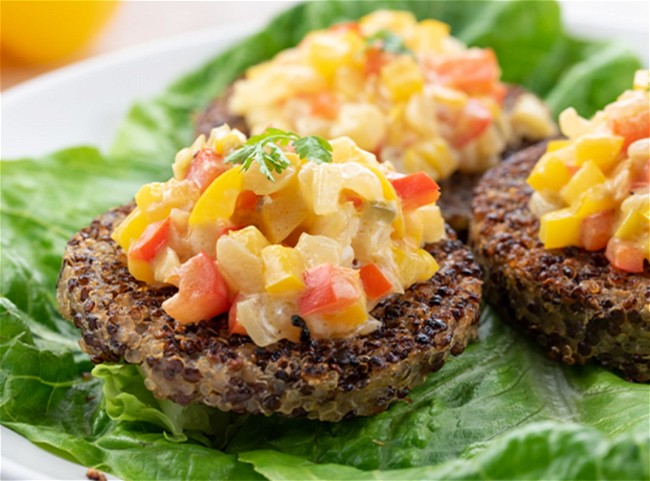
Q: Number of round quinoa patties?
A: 3